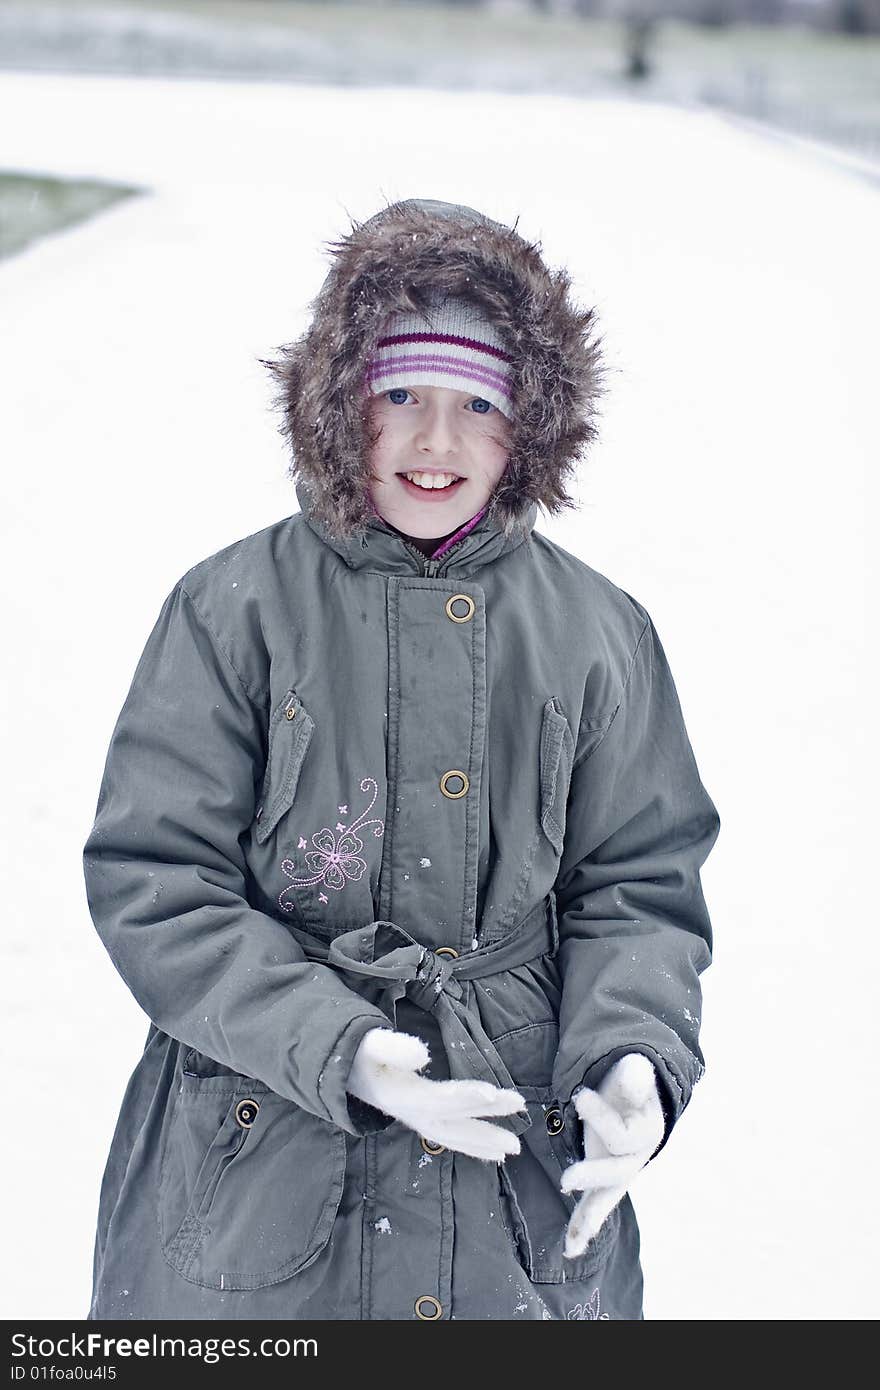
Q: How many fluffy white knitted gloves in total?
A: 2